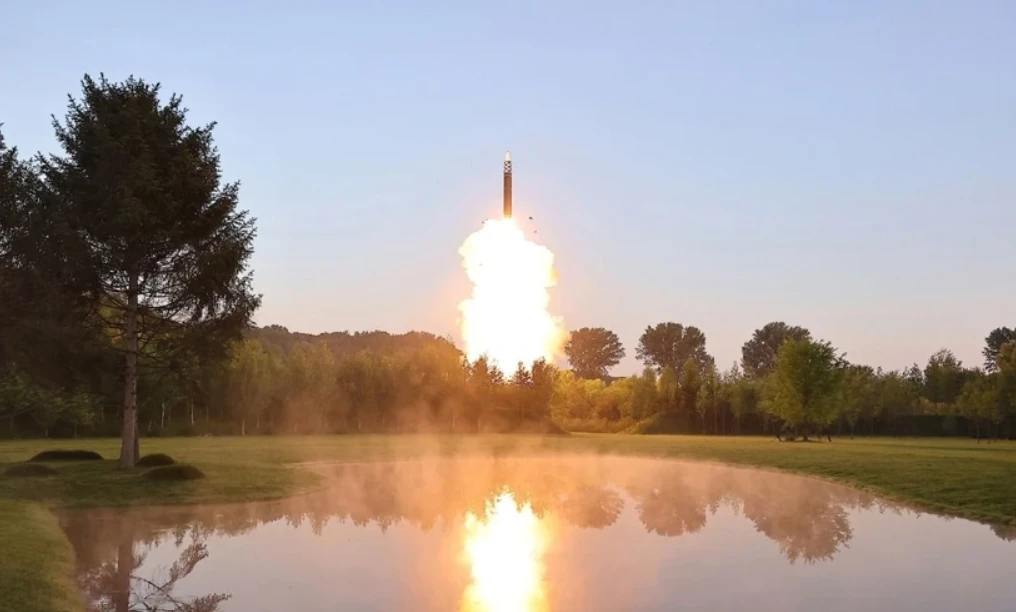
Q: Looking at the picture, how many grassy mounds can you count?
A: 4